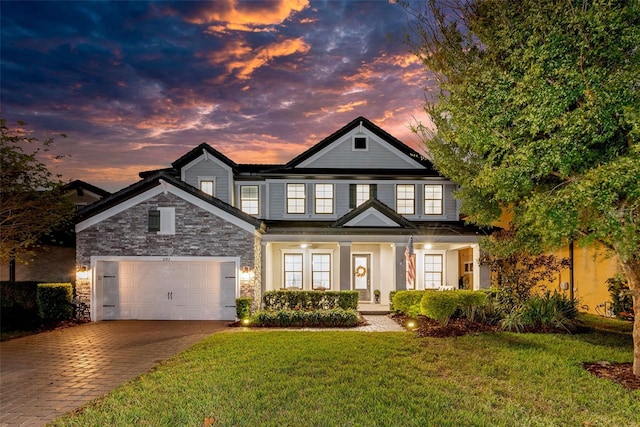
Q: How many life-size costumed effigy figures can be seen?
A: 0